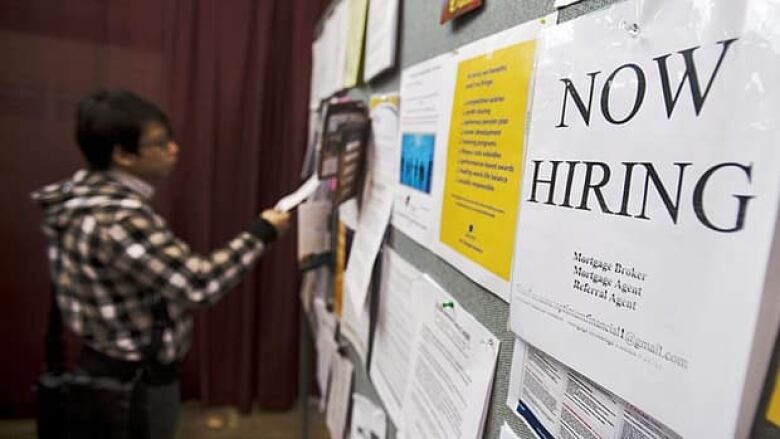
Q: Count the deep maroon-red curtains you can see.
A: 1